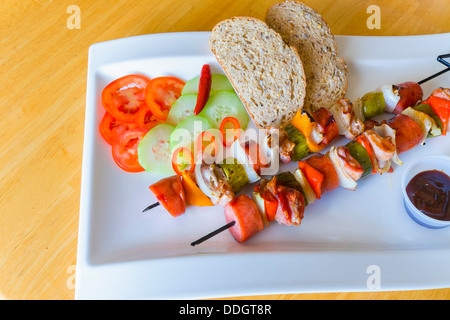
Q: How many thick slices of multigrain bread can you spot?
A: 2